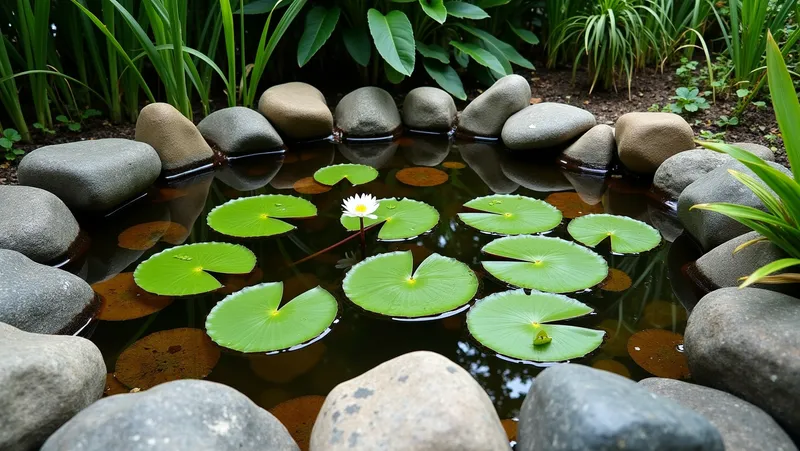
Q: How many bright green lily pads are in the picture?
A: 10